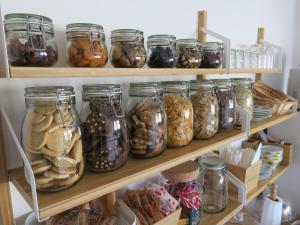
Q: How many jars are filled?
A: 14